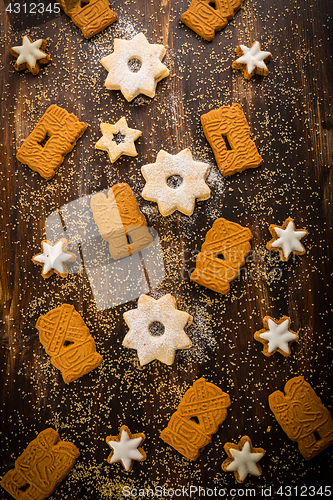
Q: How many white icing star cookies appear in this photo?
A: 7